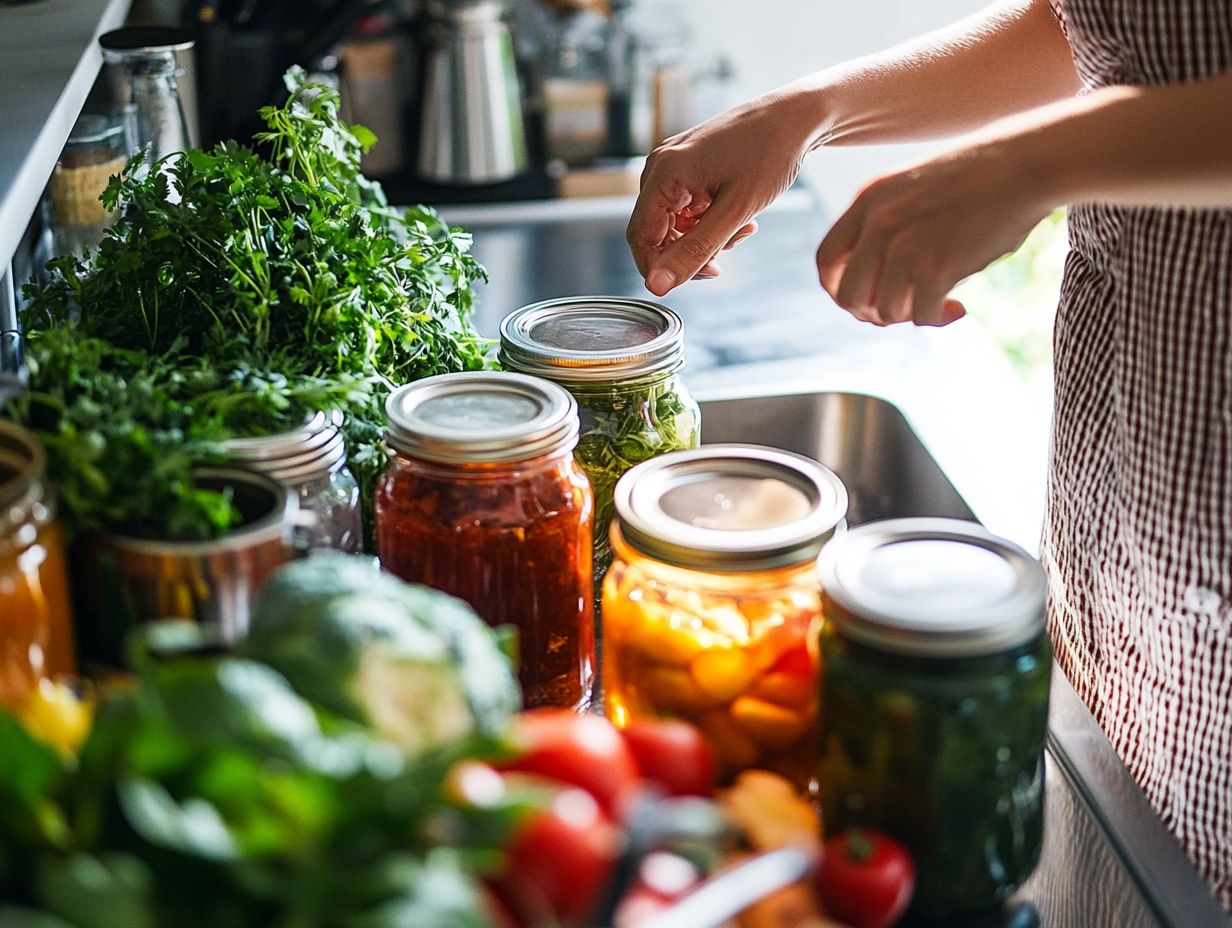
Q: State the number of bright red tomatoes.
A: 4